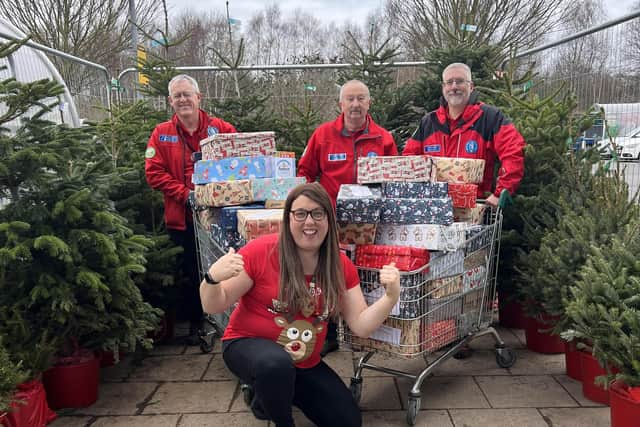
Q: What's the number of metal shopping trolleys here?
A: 2